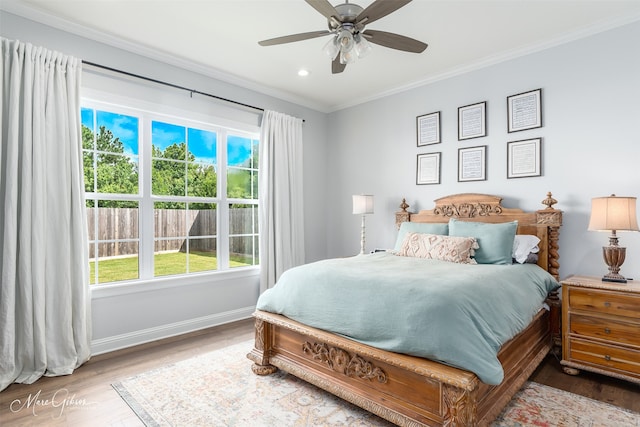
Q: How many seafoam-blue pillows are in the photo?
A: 2